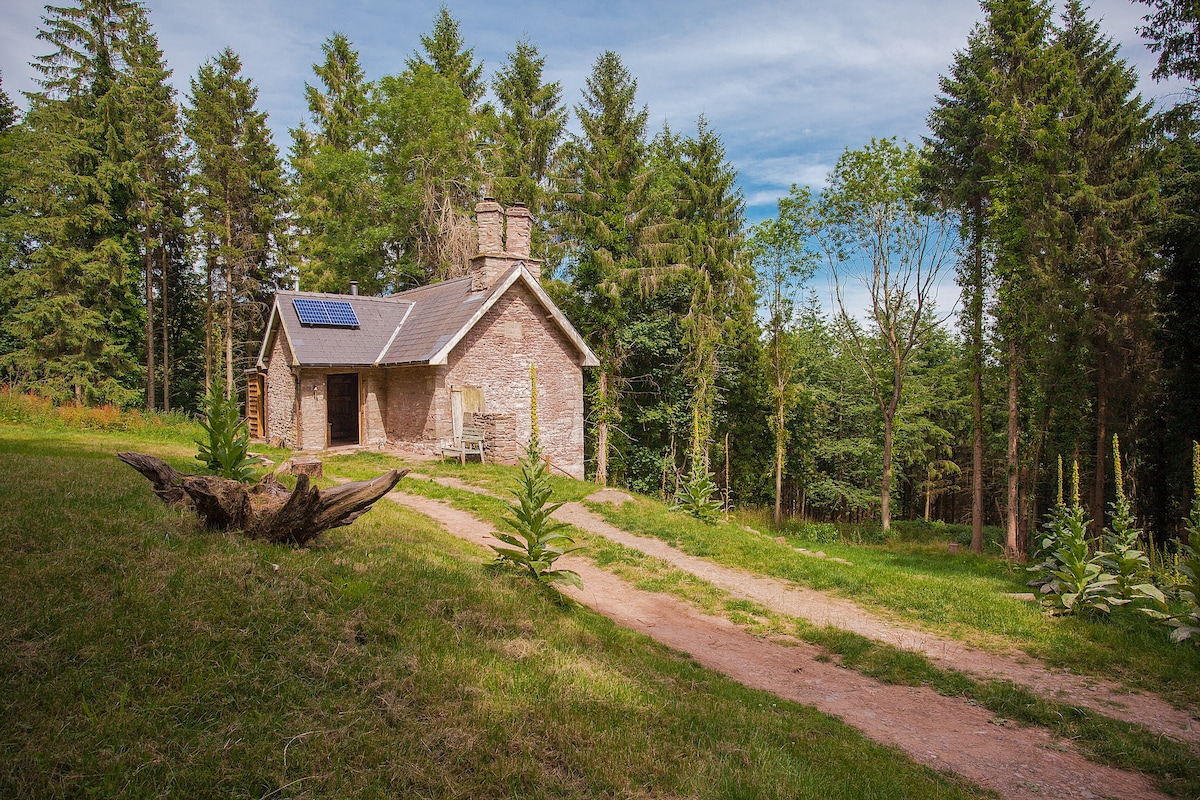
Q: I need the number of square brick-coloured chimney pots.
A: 2